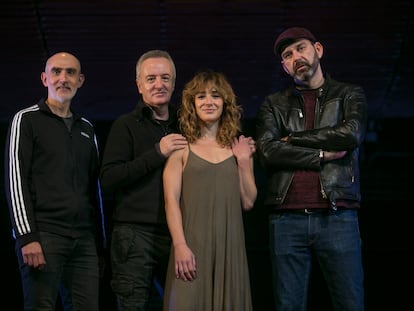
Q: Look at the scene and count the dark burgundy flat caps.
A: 1